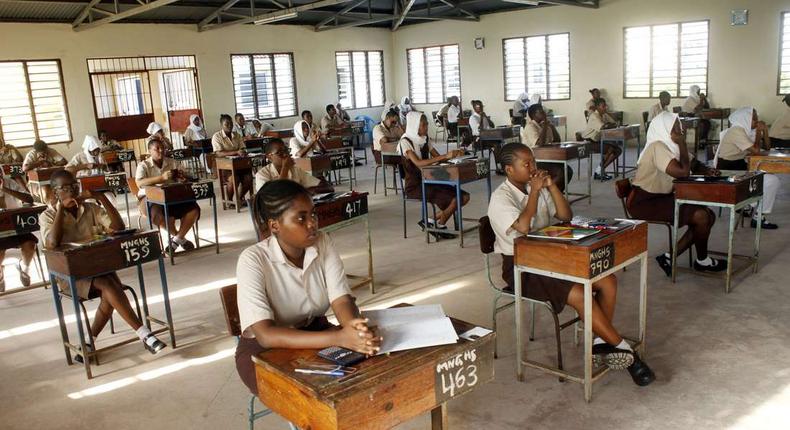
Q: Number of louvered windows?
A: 7